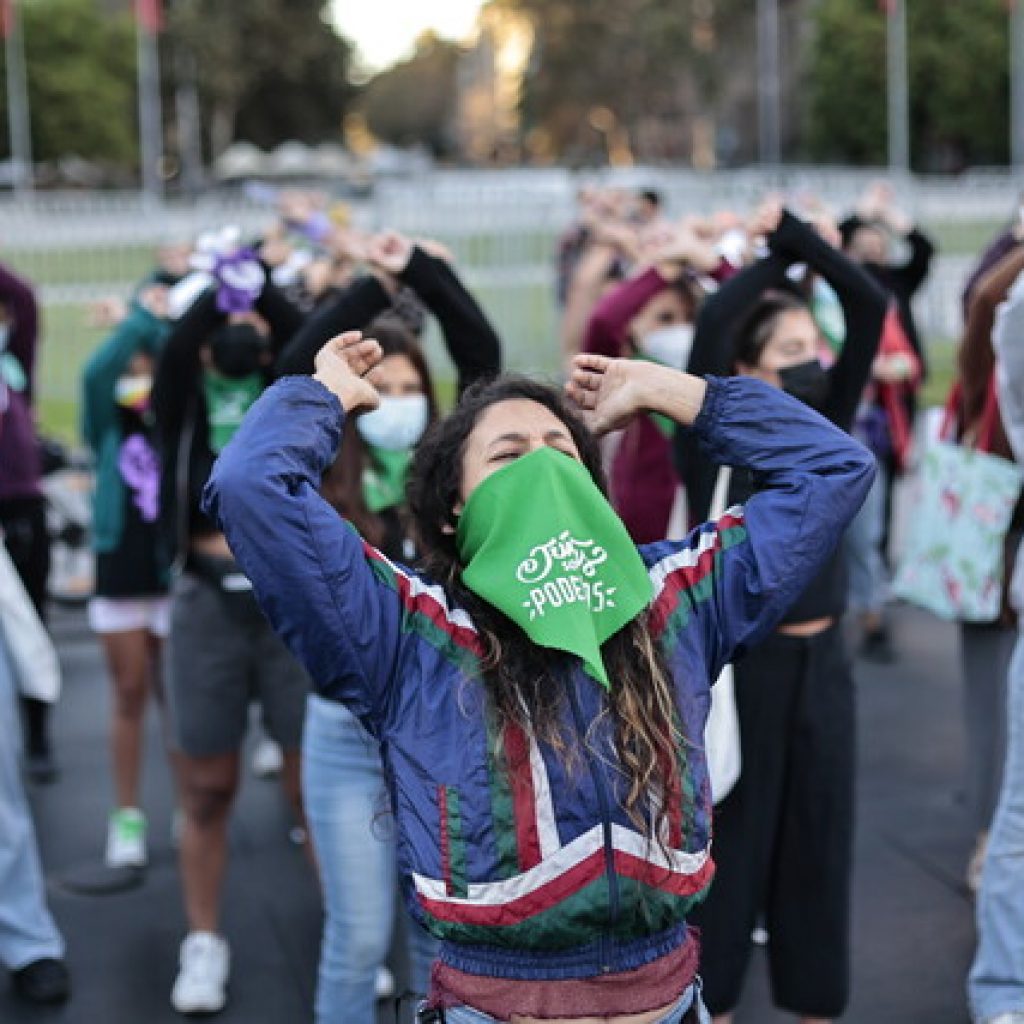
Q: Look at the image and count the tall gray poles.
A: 5